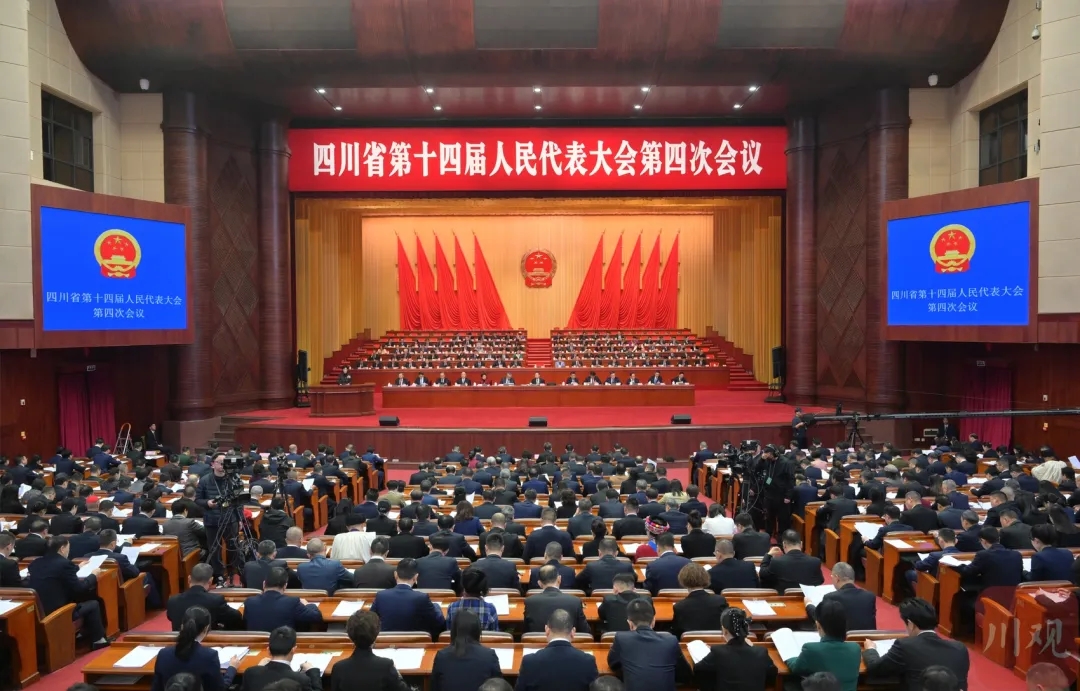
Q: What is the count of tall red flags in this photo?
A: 10